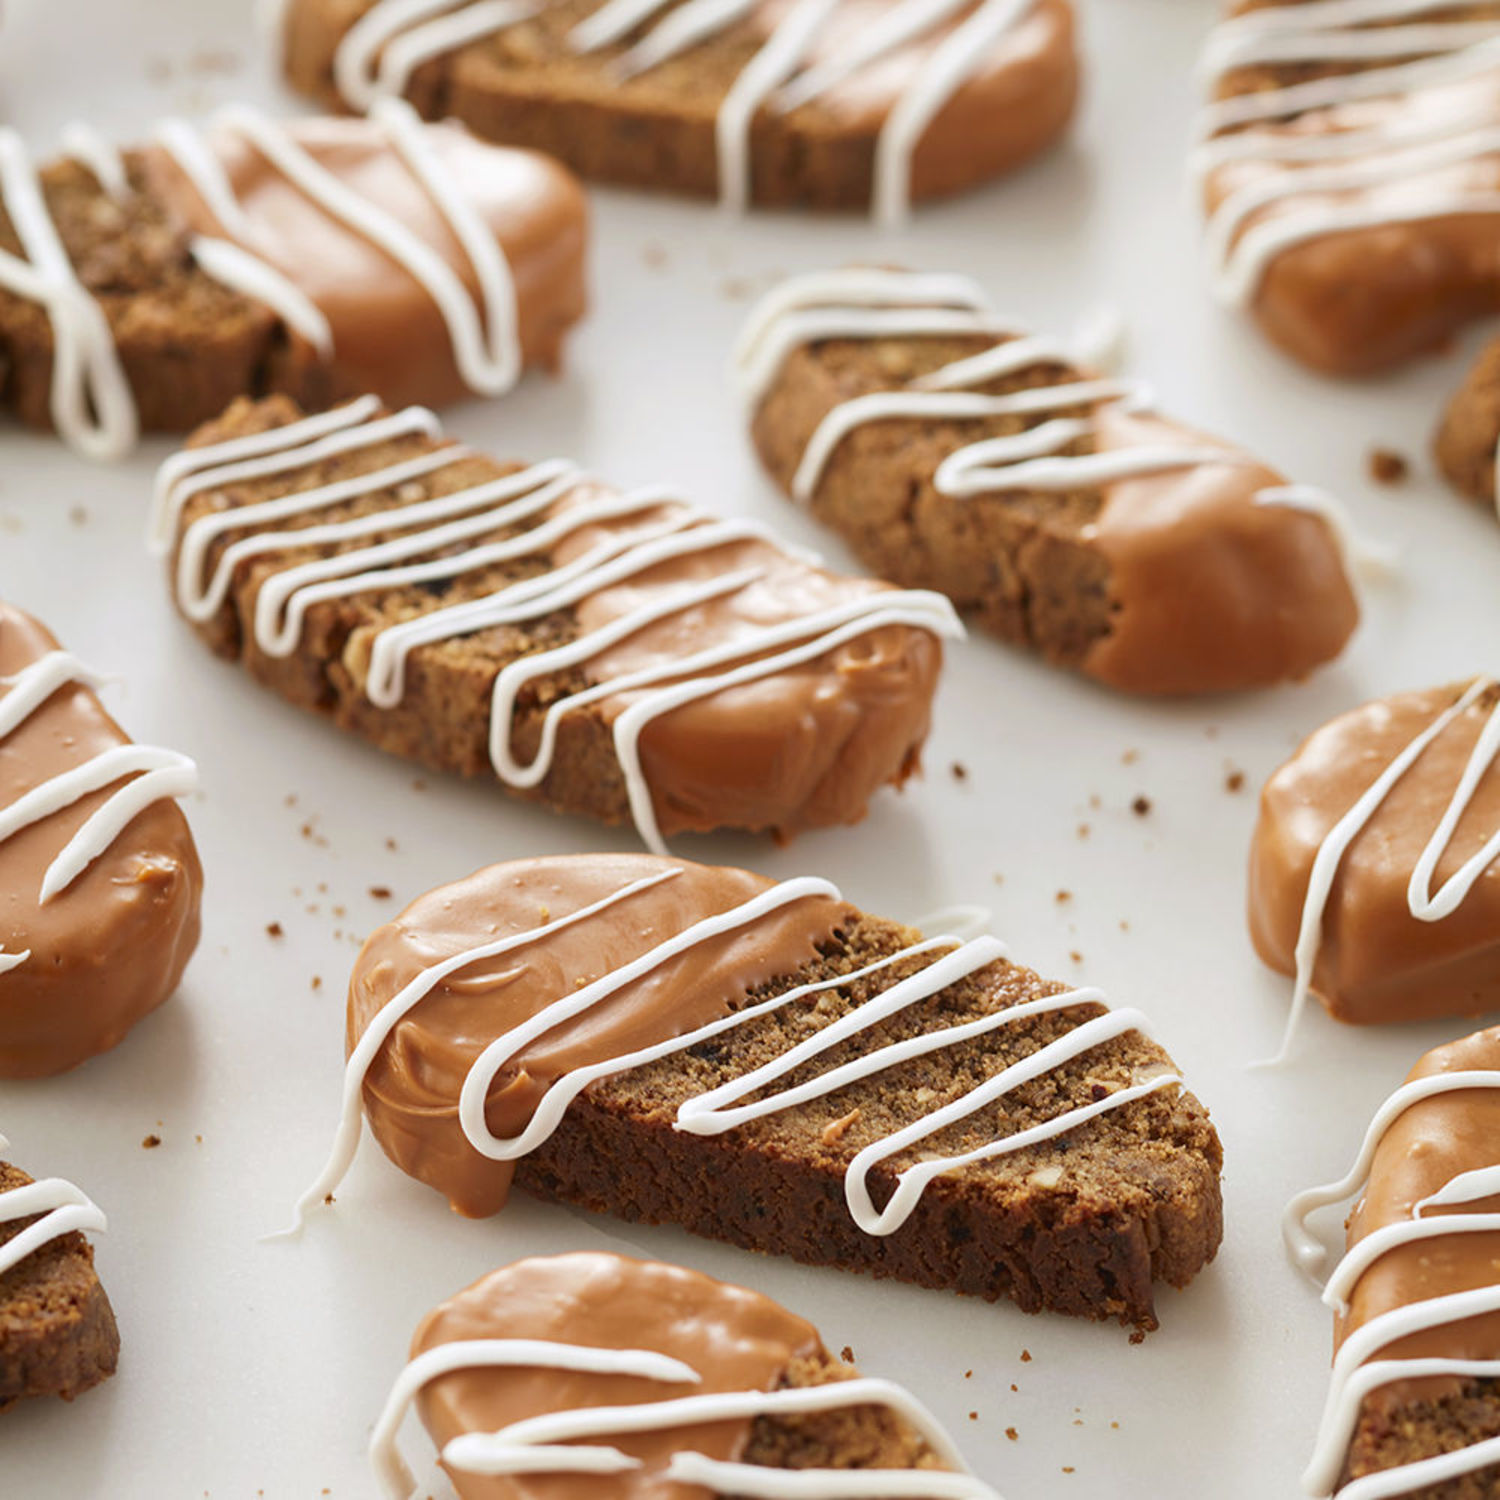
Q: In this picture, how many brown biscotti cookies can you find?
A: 12